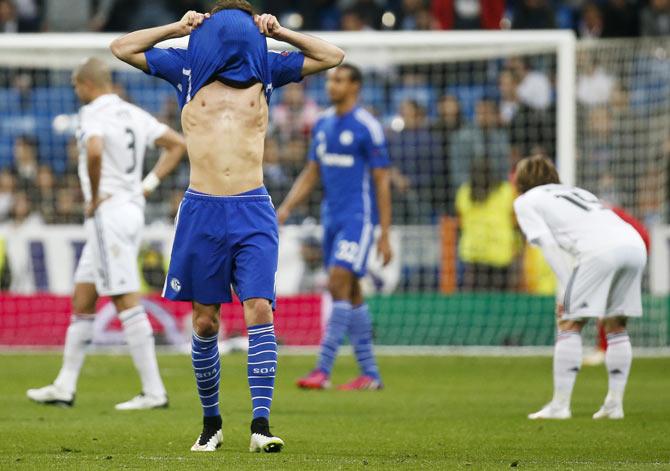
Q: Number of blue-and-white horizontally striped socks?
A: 4